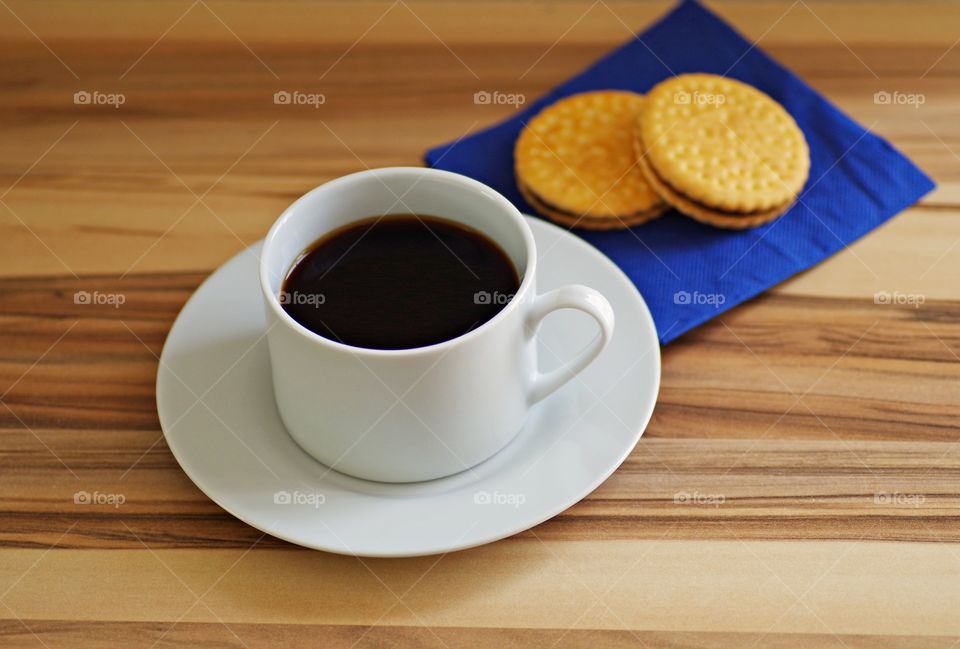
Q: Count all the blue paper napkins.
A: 1